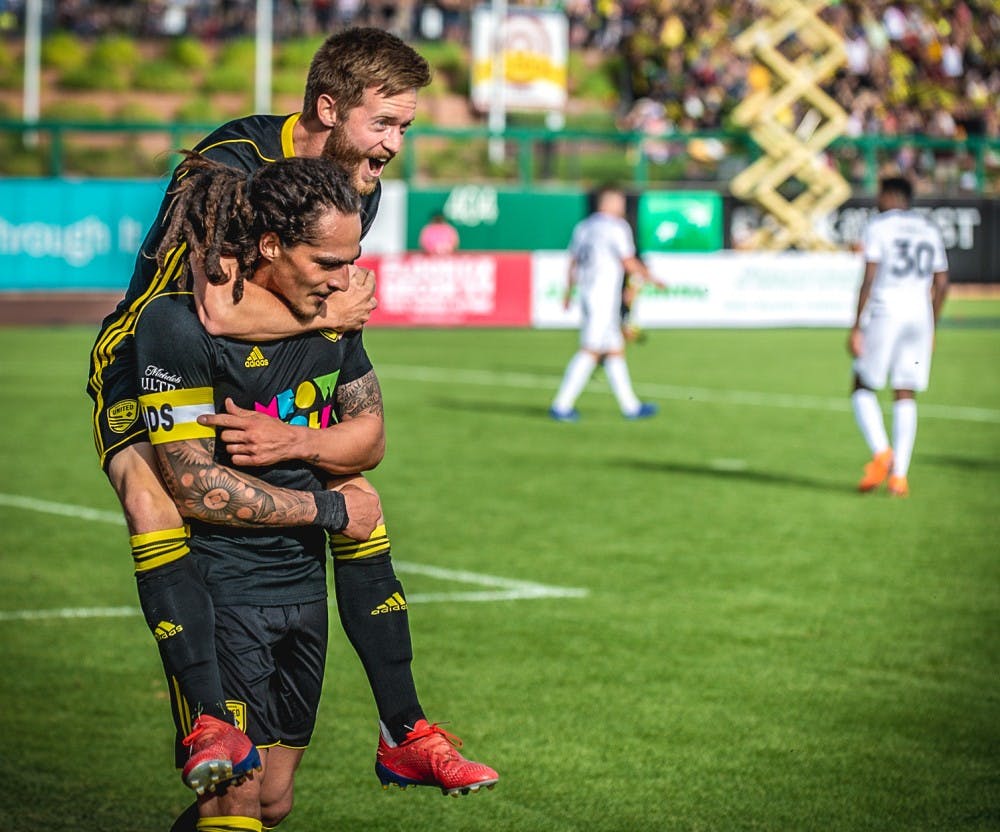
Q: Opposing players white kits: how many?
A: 2